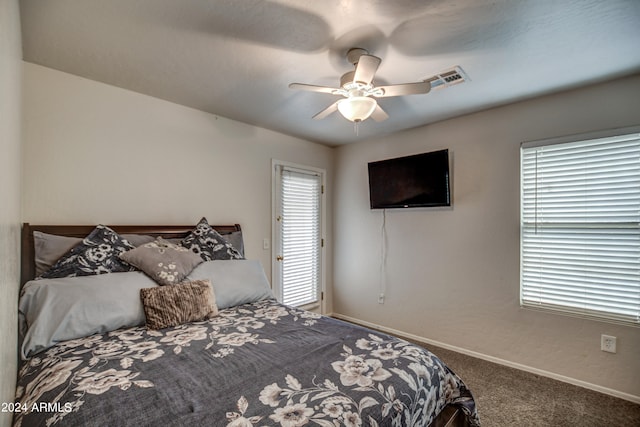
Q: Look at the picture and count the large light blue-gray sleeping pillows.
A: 2